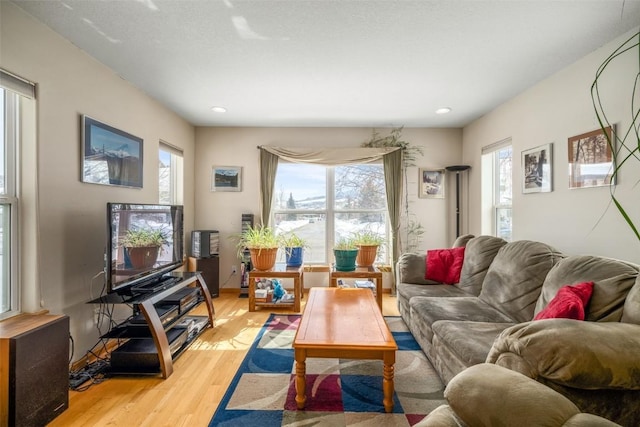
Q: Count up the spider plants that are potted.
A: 4